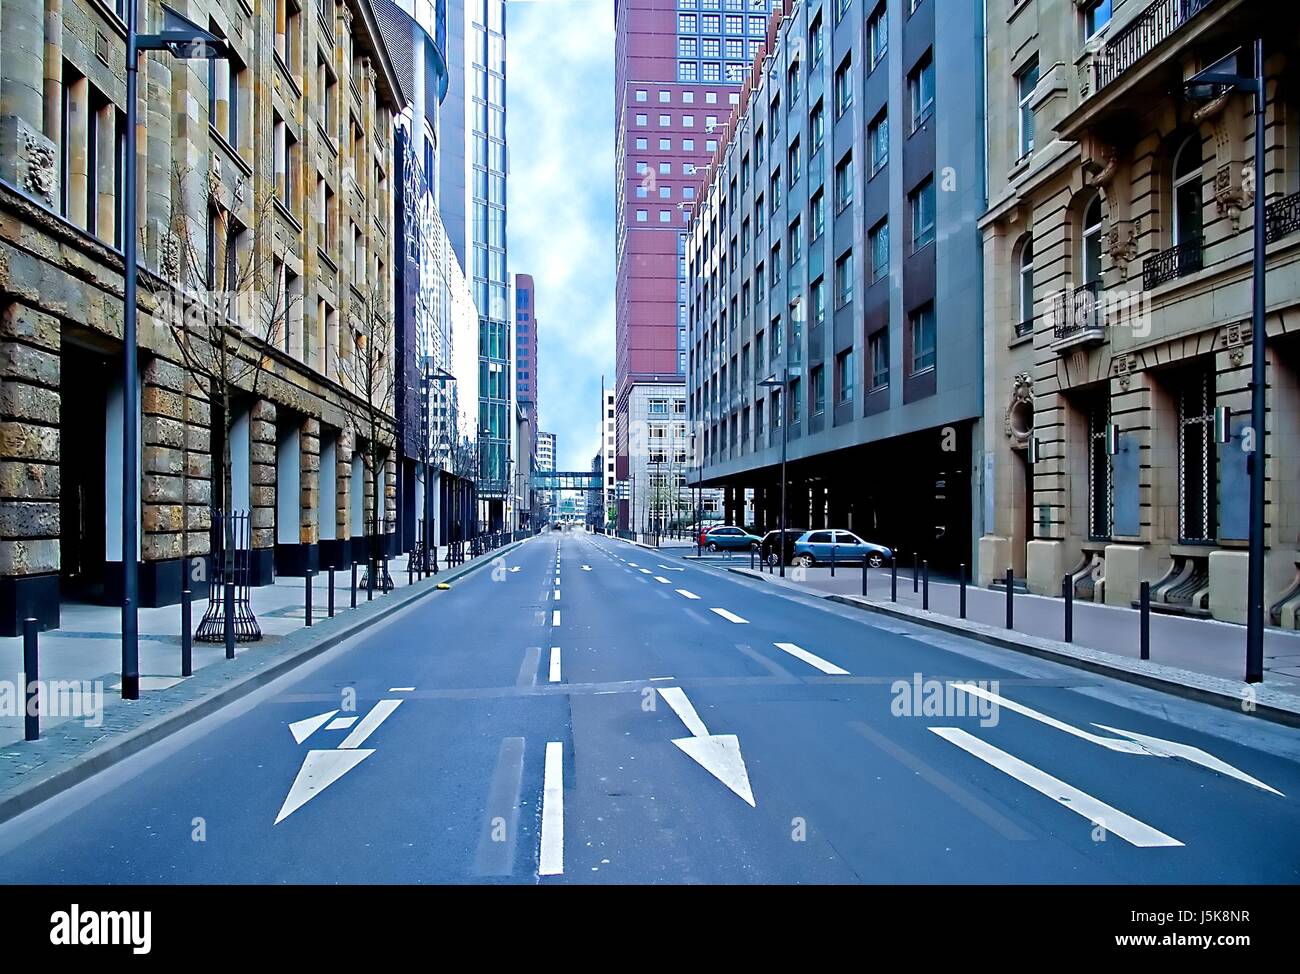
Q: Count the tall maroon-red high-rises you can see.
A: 2